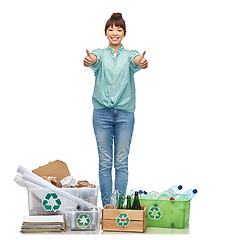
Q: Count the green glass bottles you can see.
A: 3